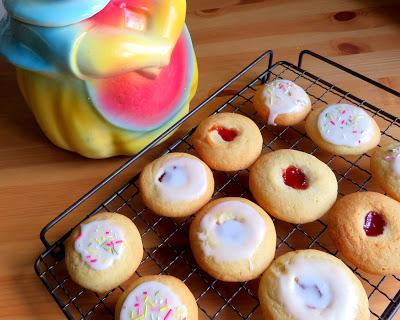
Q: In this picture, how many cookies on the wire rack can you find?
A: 11